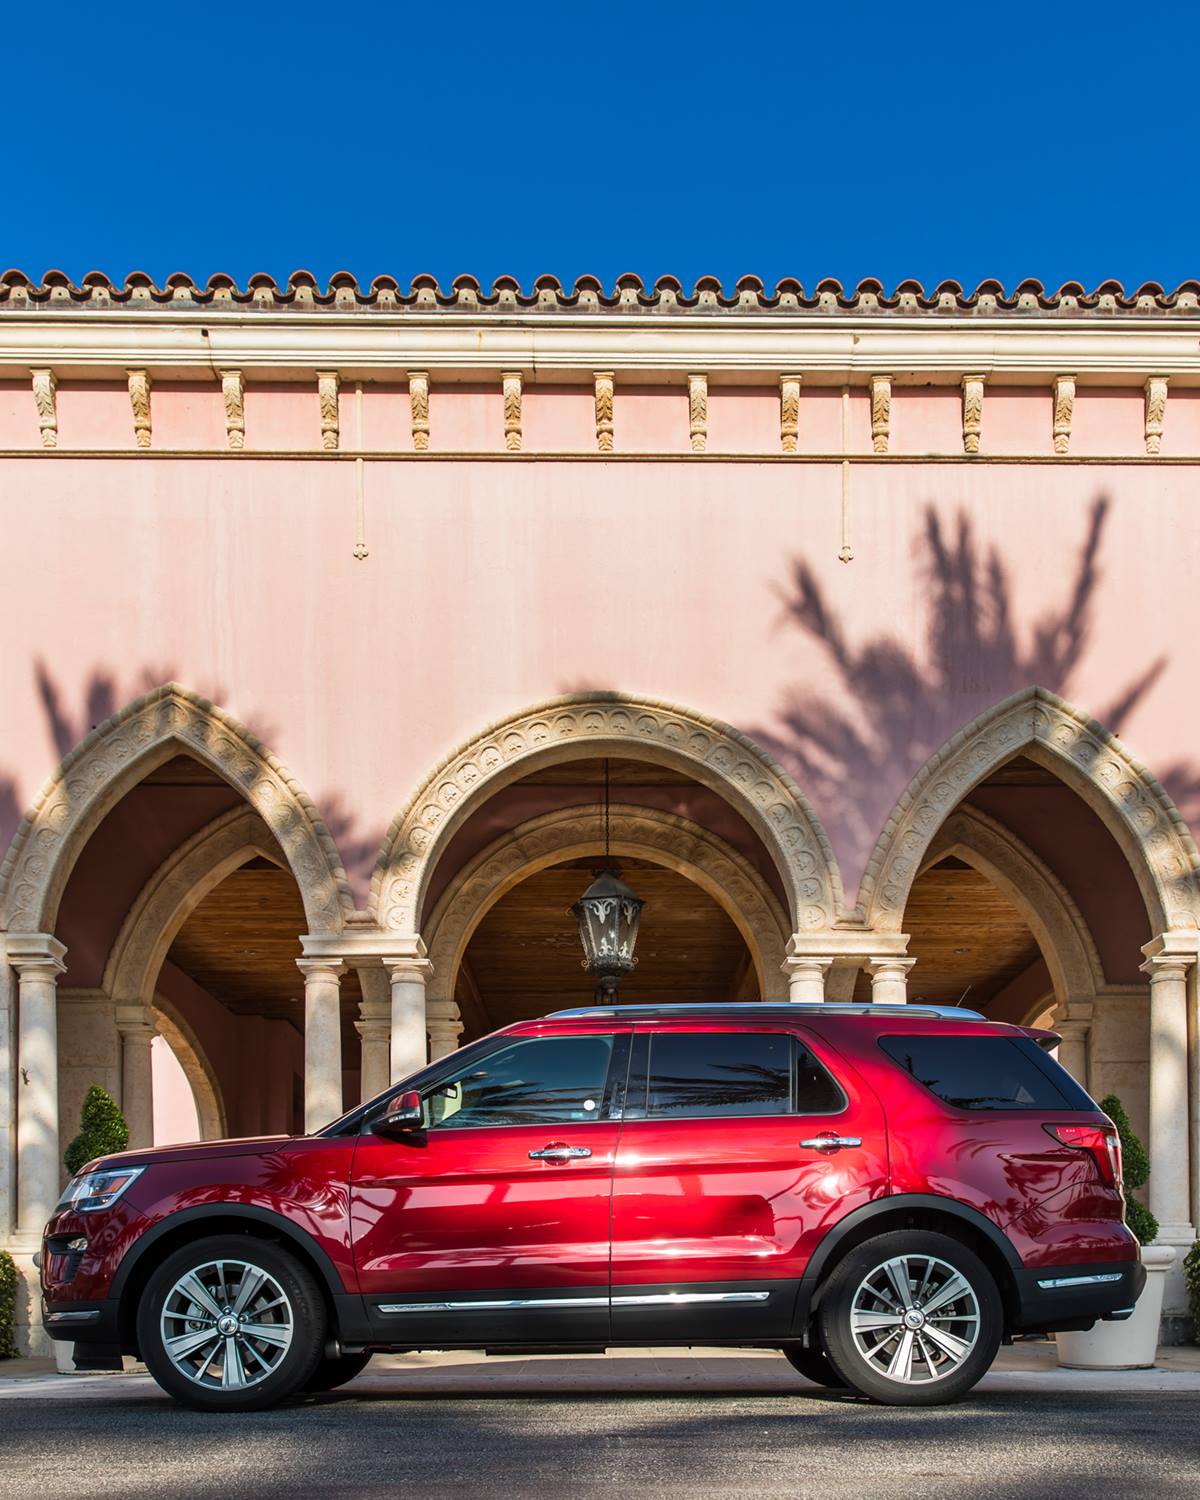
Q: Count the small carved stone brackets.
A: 13